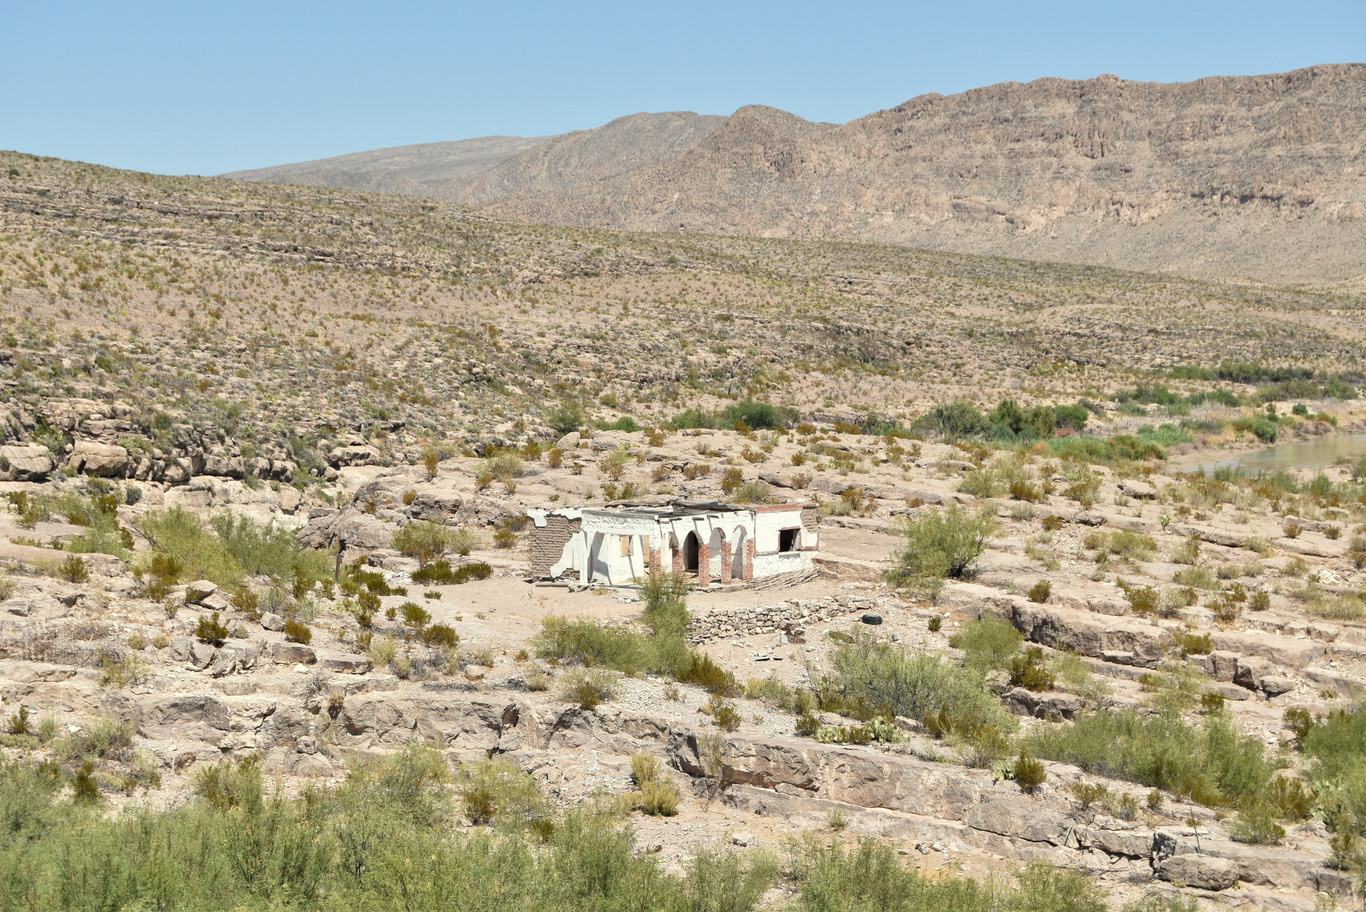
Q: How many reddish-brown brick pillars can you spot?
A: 5